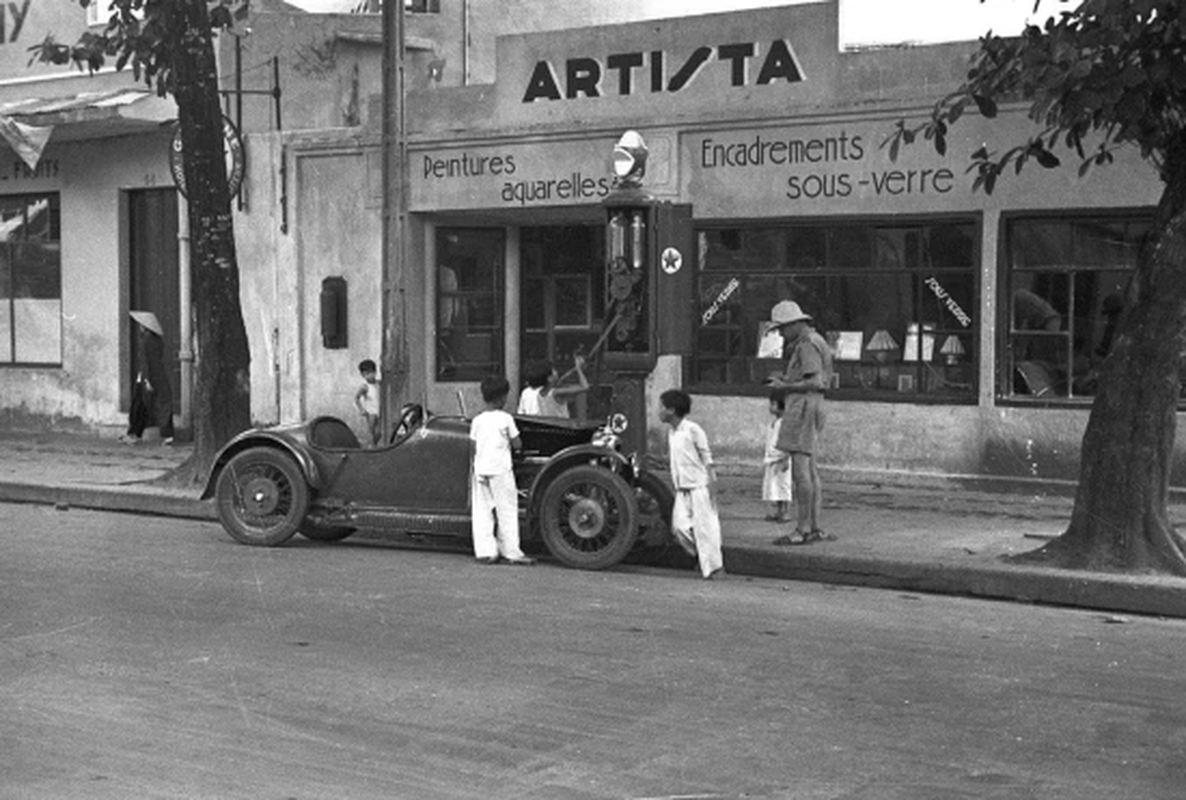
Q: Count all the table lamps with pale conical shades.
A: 2